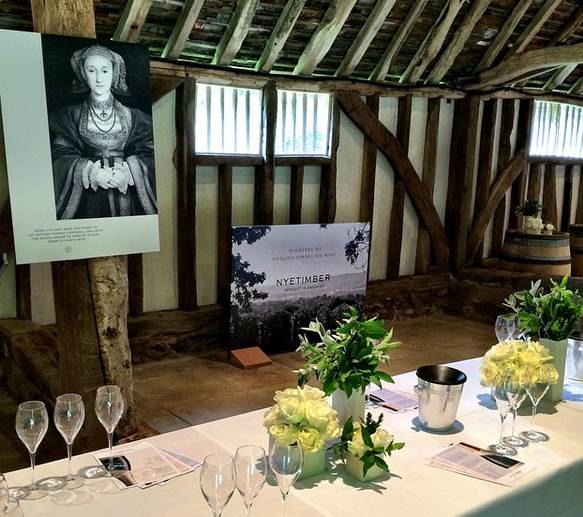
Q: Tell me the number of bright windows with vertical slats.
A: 3